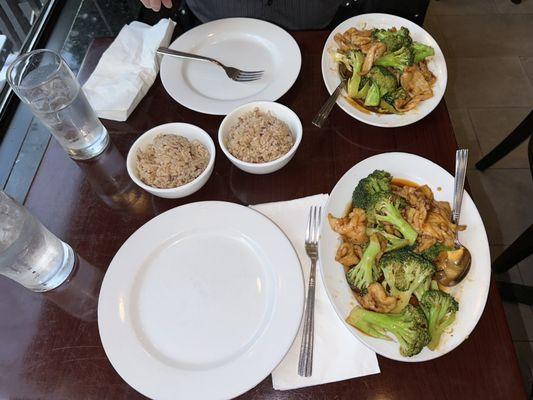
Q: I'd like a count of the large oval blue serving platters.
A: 0